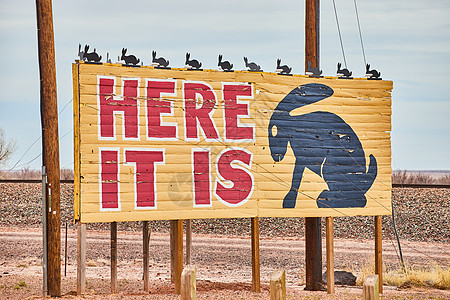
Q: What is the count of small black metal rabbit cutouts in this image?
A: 10